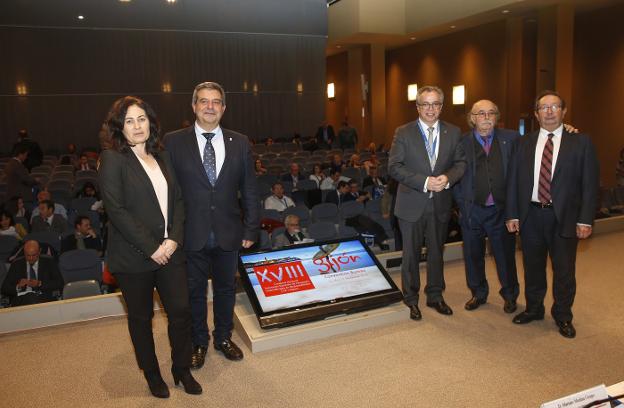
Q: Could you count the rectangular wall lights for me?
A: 3